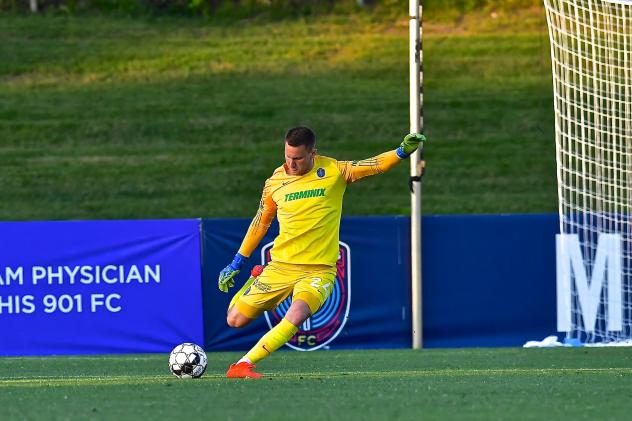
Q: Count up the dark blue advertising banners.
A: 2